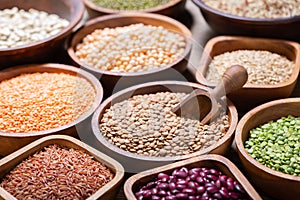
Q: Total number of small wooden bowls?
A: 10